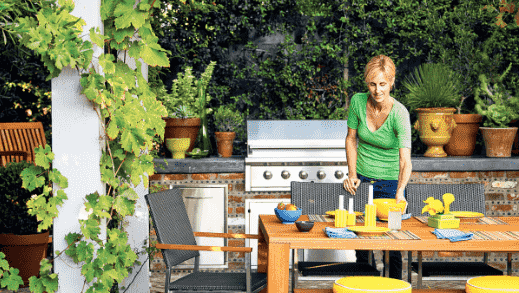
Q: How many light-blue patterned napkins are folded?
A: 2